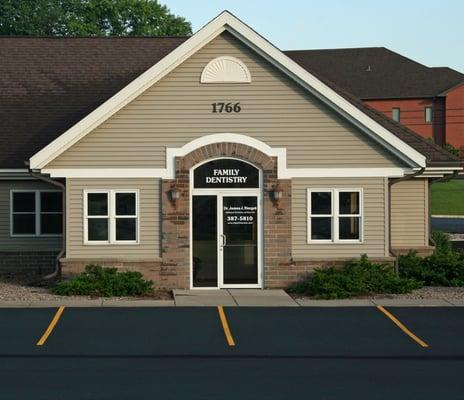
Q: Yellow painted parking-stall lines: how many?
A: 3